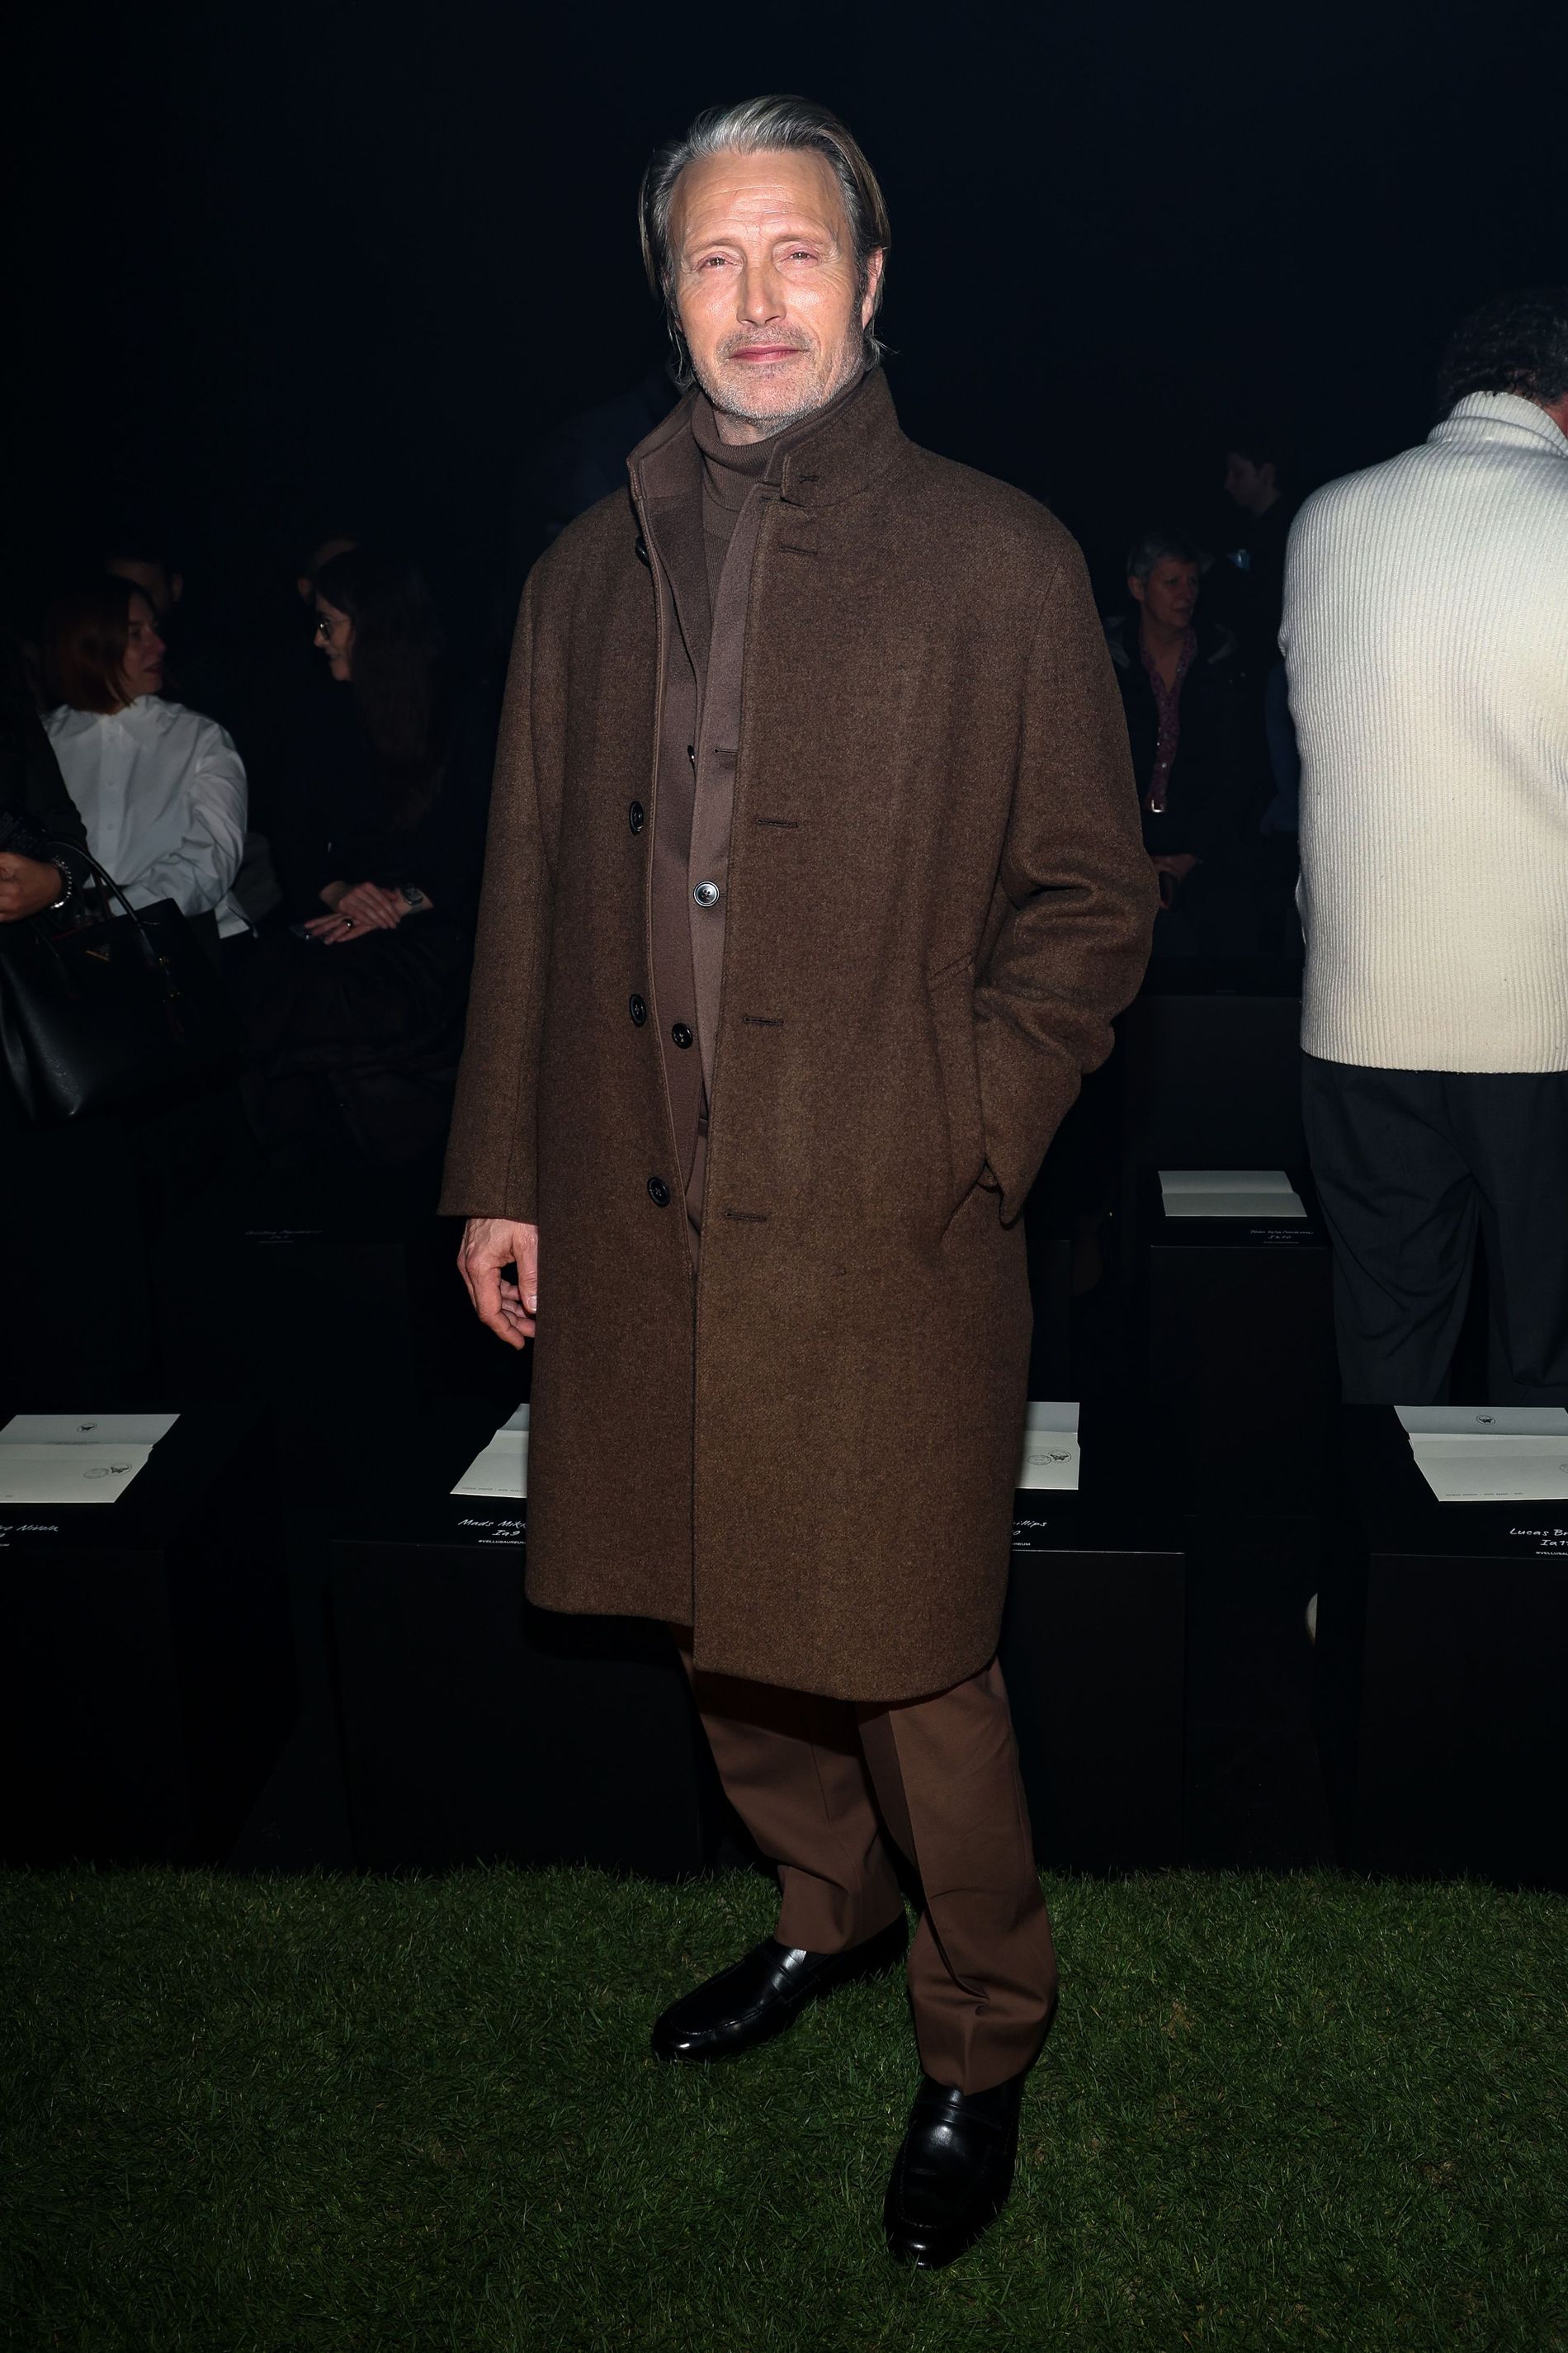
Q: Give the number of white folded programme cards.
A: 5